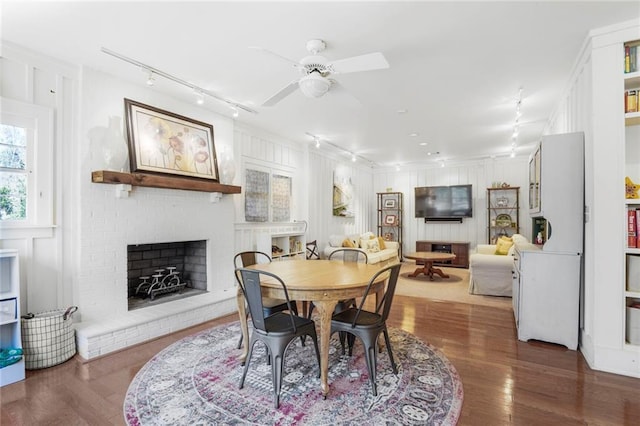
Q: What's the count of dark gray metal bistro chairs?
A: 4